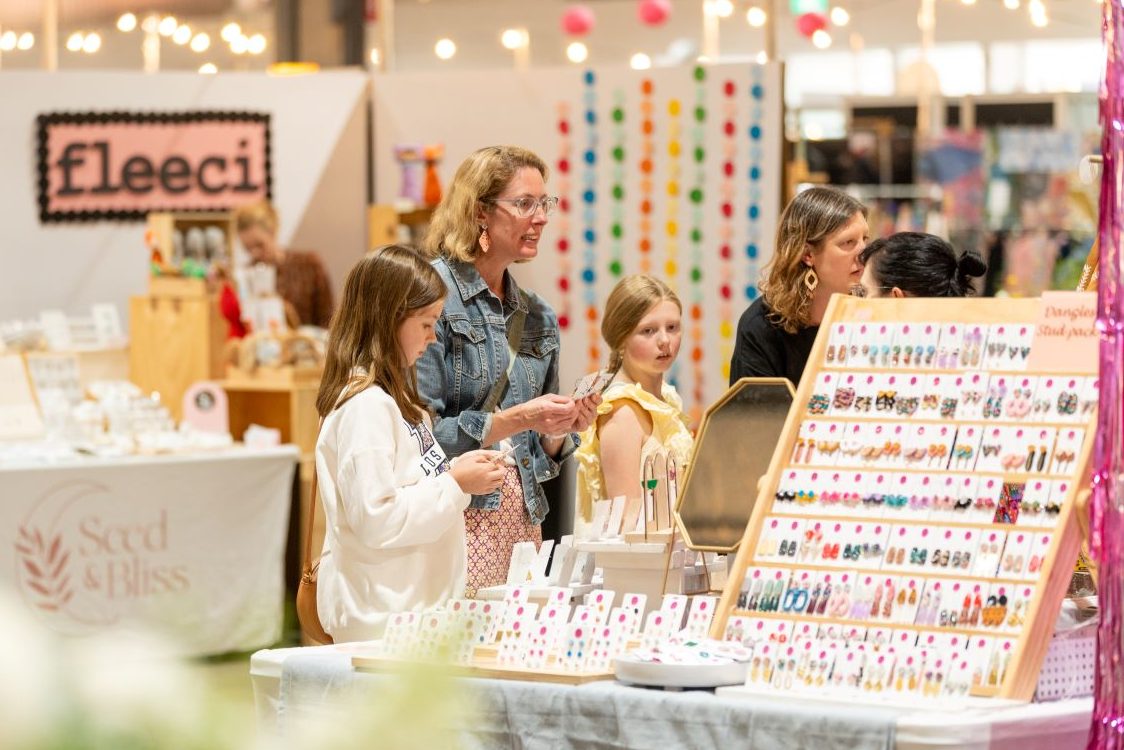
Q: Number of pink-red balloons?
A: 3